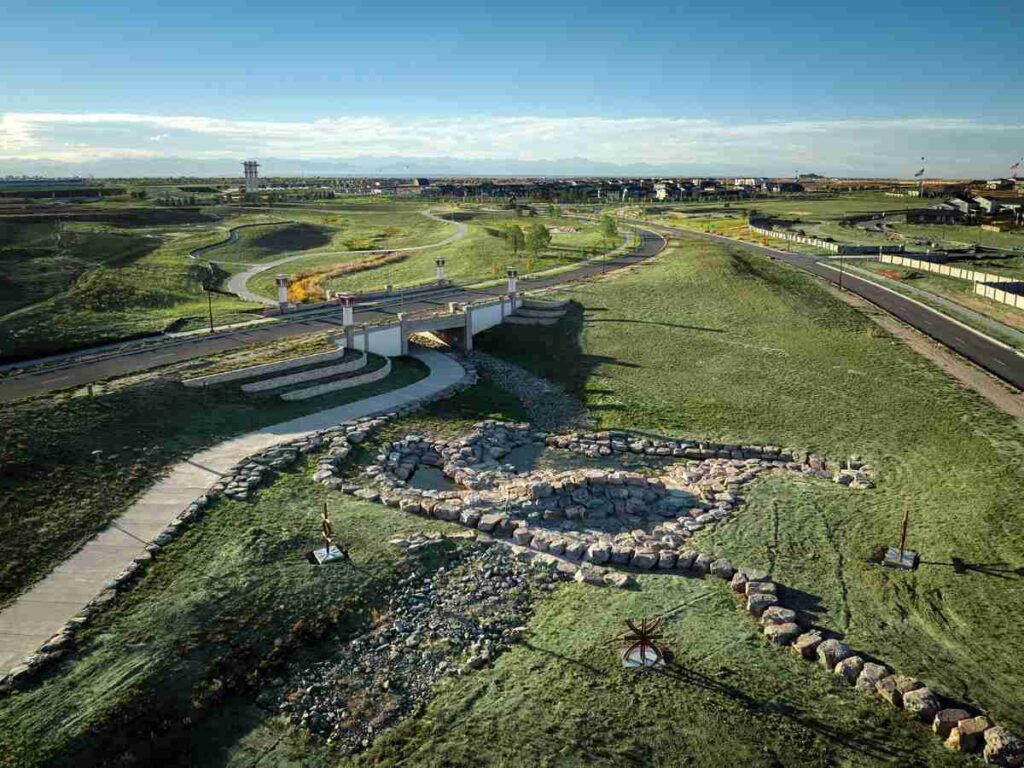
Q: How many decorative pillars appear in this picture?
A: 4